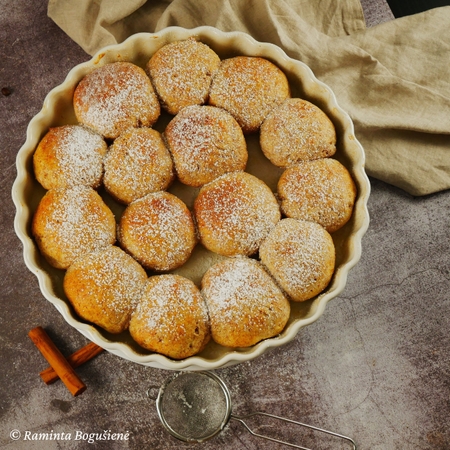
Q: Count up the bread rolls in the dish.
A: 15